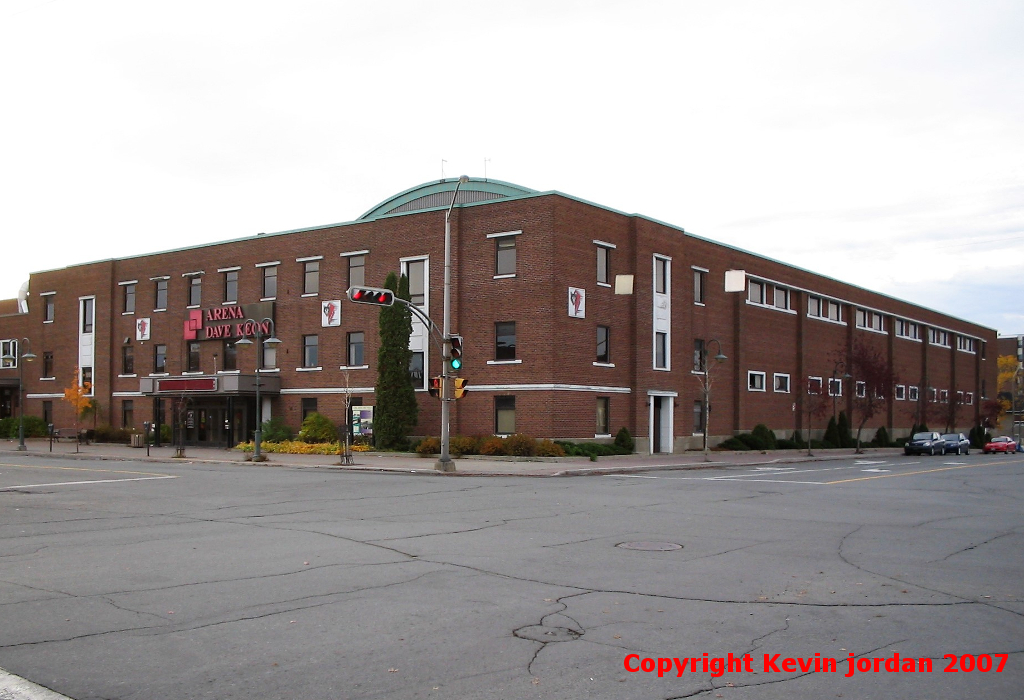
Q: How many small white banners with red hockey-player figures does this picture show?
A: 3